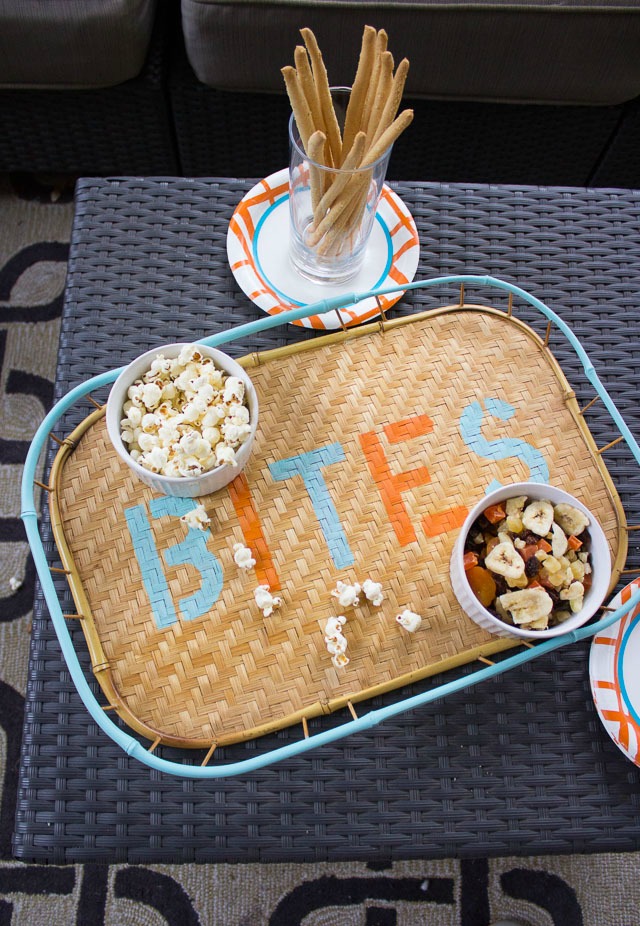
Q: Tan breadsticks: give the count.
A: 10